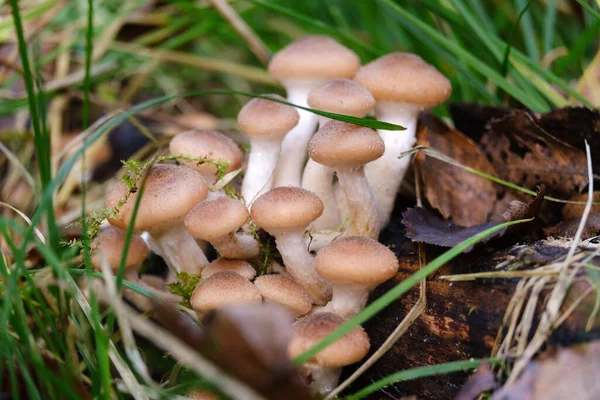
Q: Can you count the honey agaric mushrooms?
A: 15